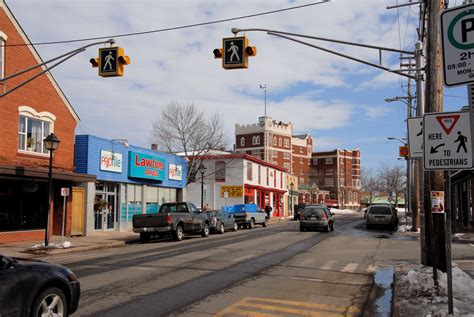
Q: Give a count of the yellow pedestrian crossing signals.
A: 2